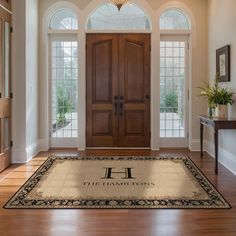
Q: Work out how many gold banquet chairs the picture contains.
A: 0